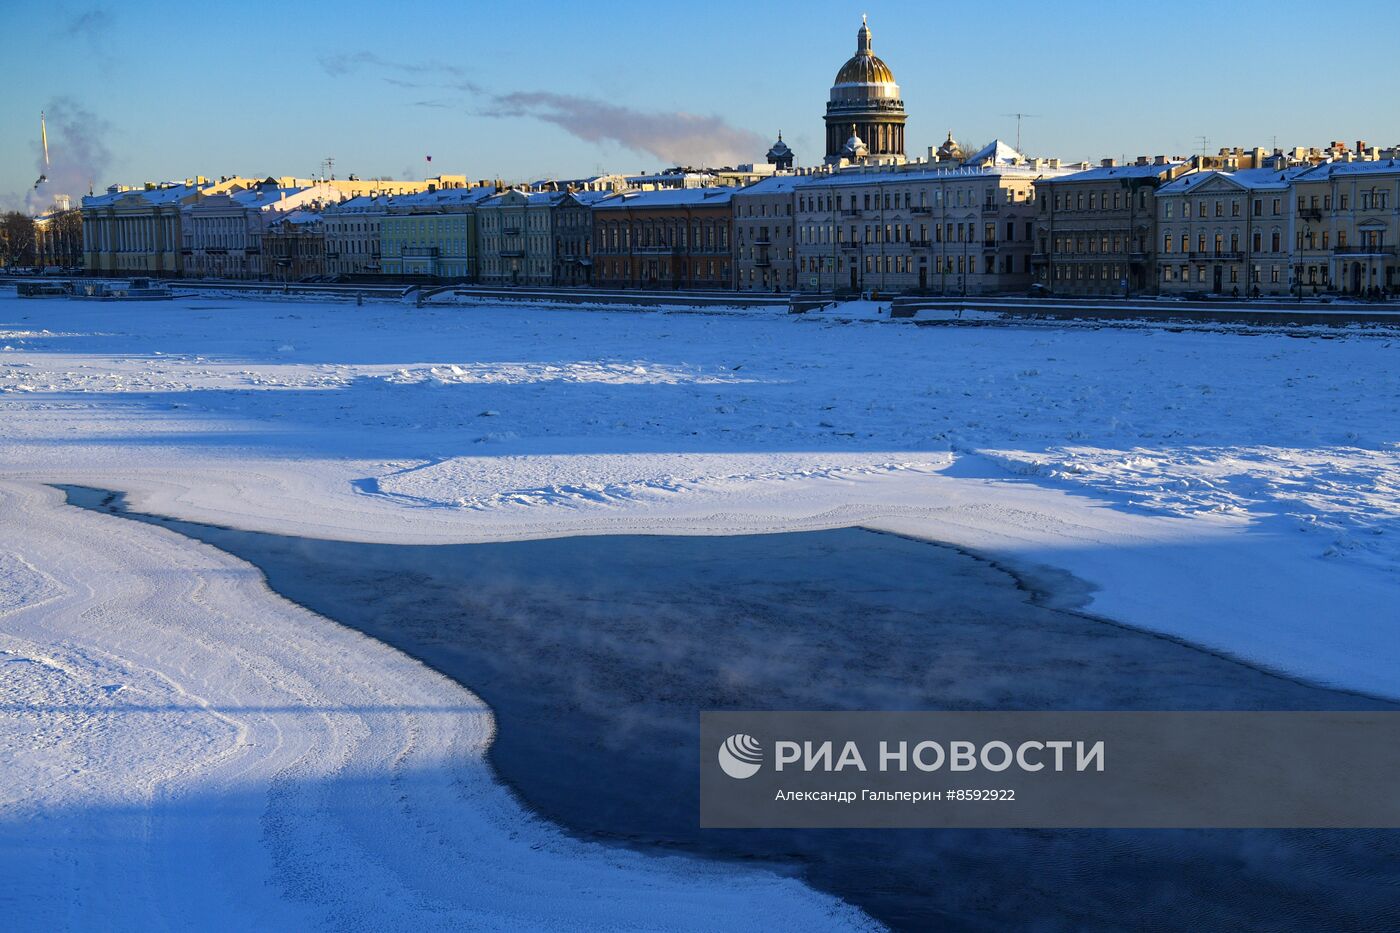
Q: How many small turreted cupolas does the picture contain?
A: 3